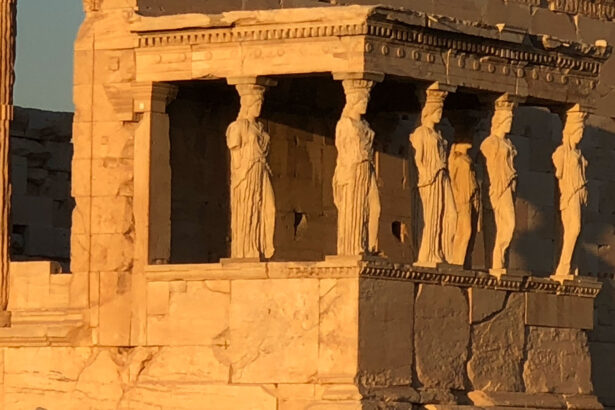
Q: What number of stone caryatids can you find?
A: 6